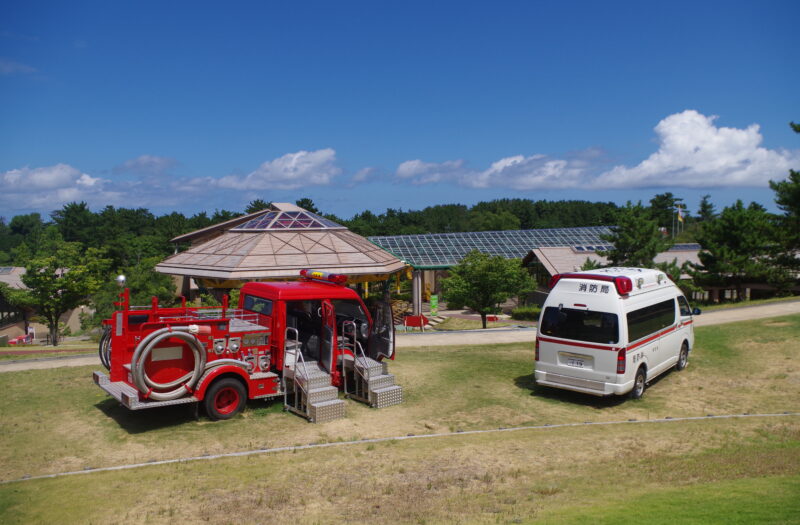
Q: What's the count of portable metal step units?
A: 2